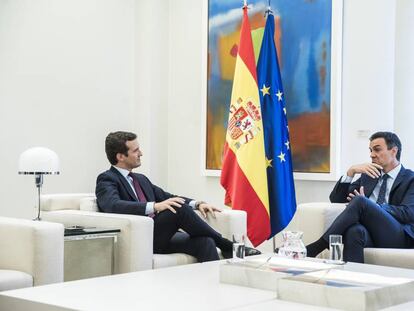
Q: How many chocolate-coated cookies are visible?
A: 0